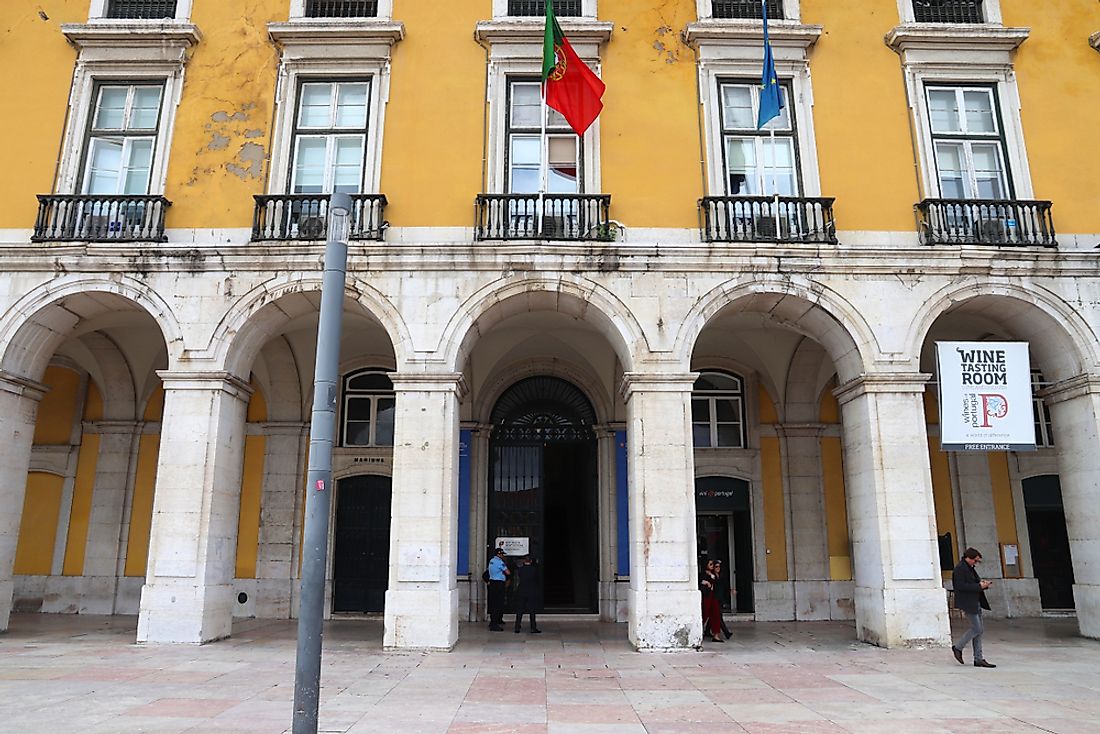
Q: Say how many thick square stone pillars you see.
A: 6